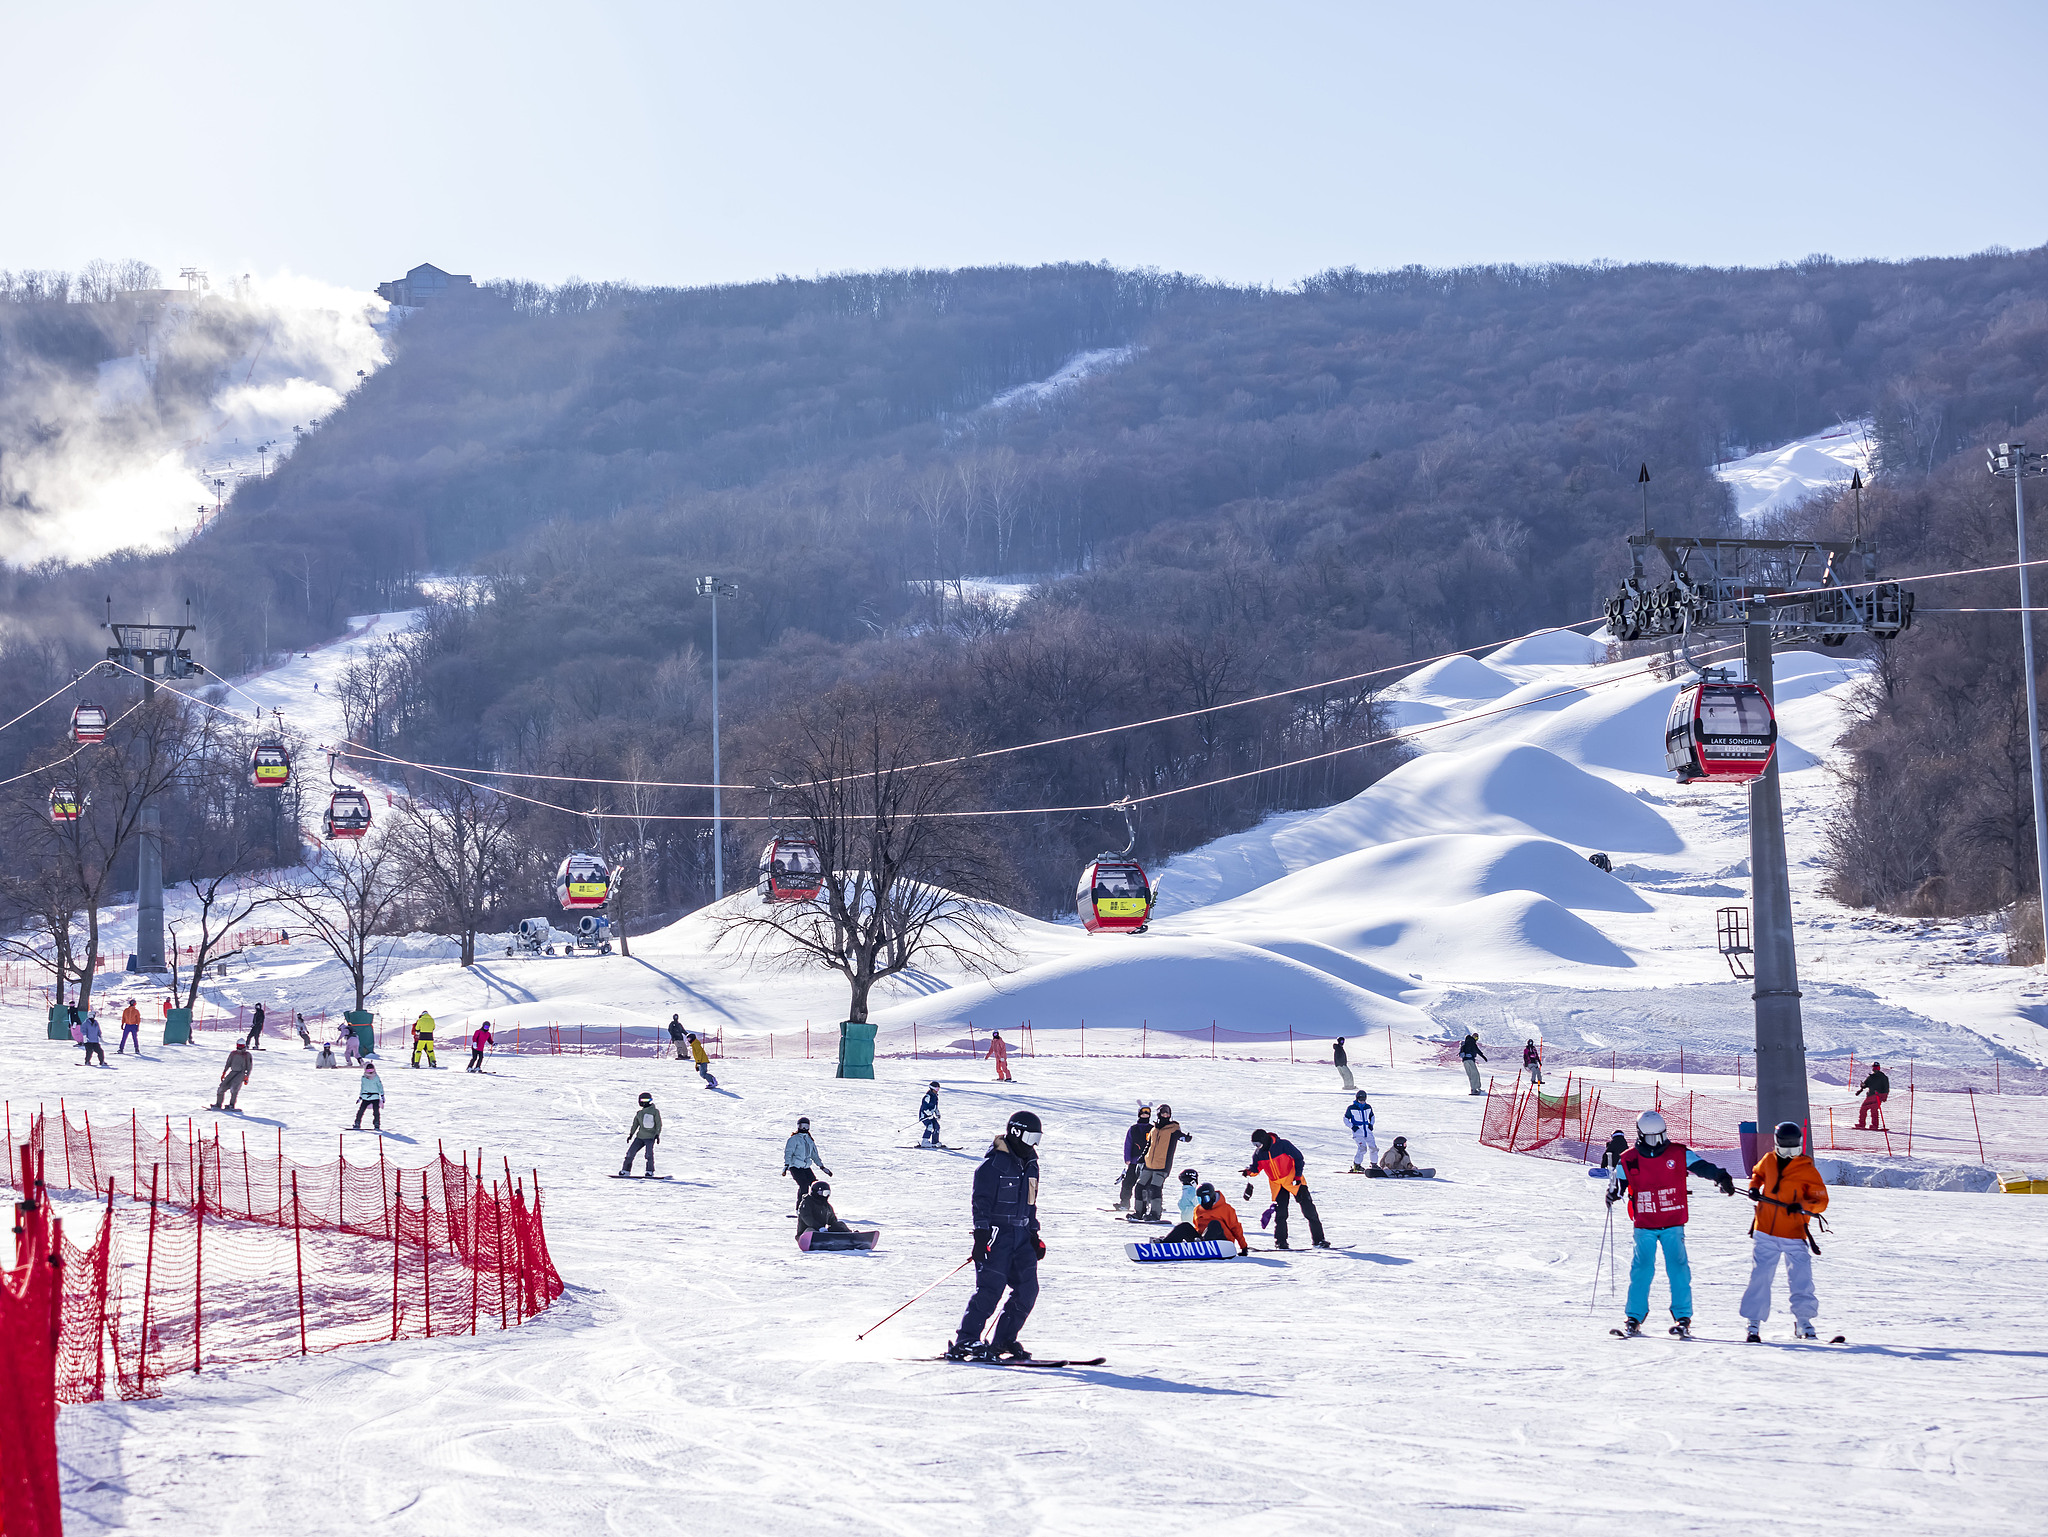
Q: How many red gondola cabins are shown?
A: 8